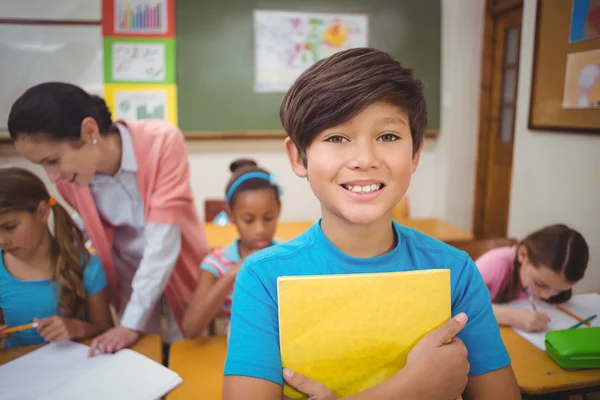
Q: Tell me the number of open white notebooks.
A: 2